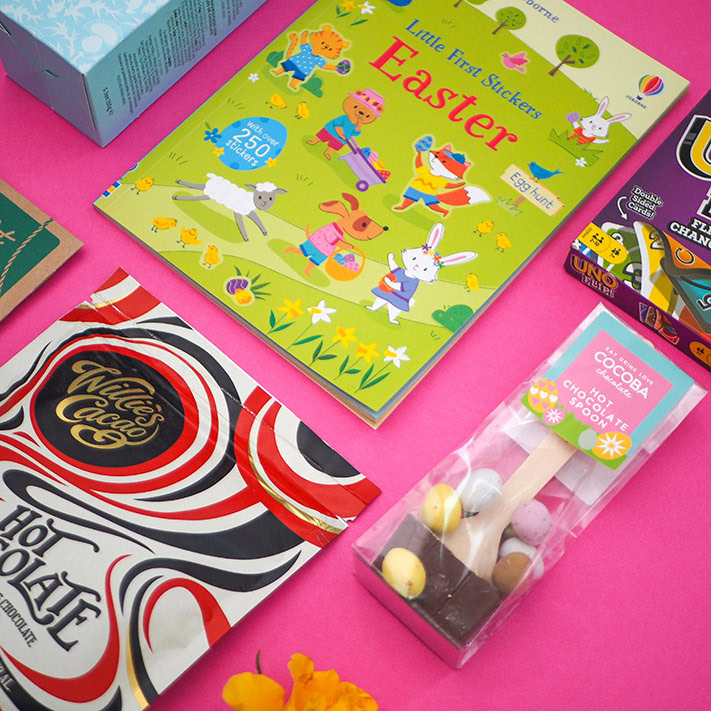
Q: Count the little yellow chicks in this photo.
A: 9